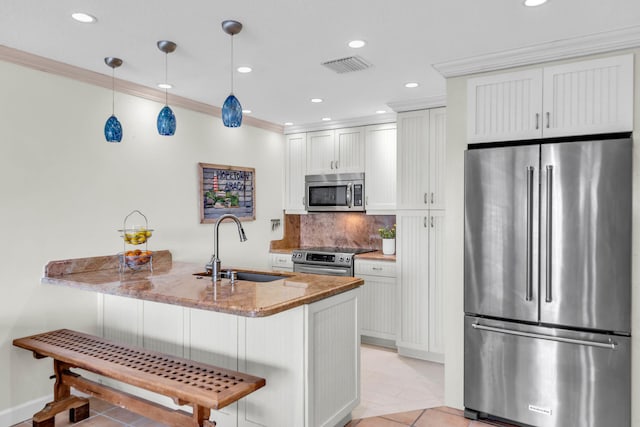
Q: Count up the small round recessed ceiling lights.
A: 11